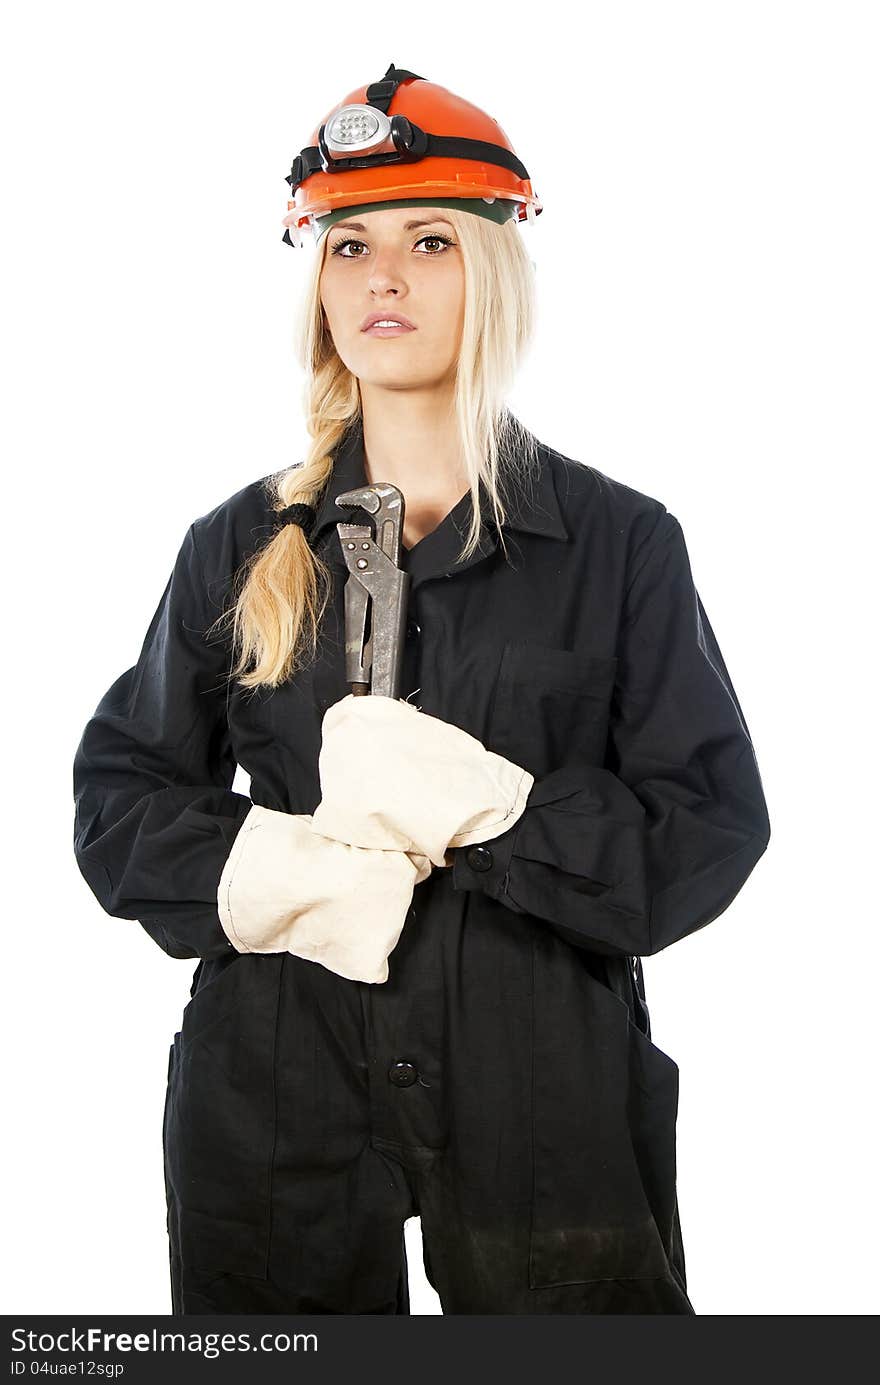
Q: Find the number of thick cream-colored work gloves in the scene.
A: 2